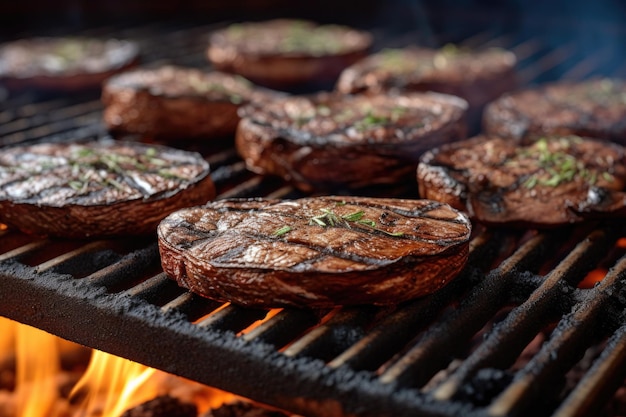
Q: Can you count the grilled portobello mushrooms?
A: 9